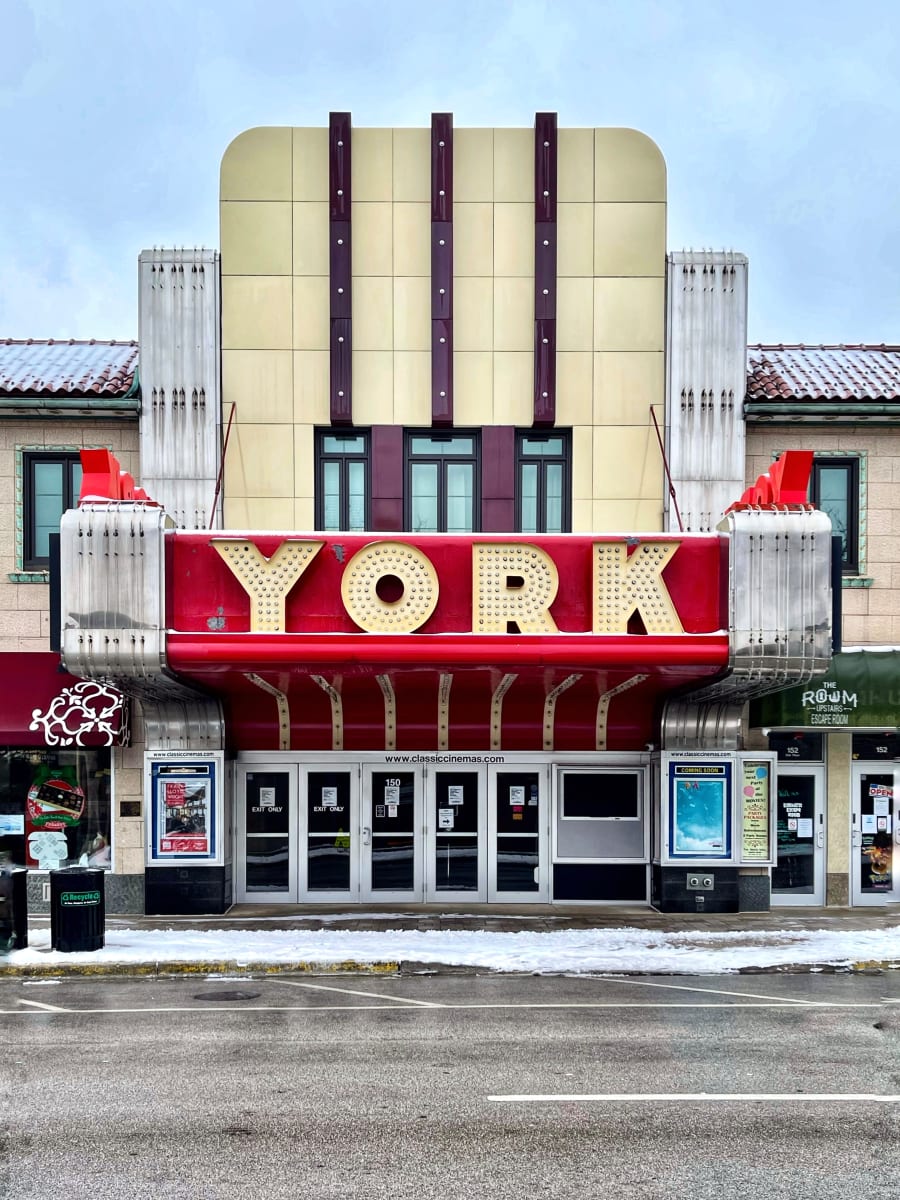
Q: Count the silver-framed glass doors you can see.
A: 7